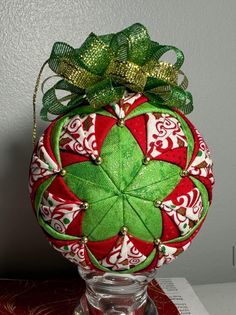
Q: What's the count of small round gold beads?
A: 10